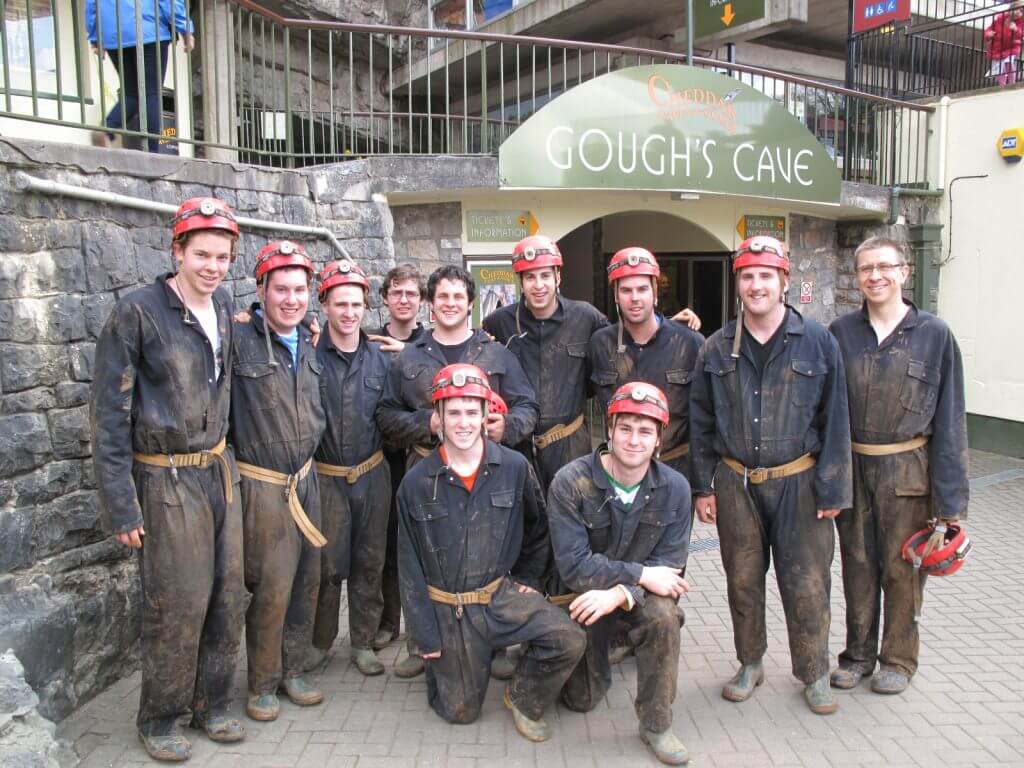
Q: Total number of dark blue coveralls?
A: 11